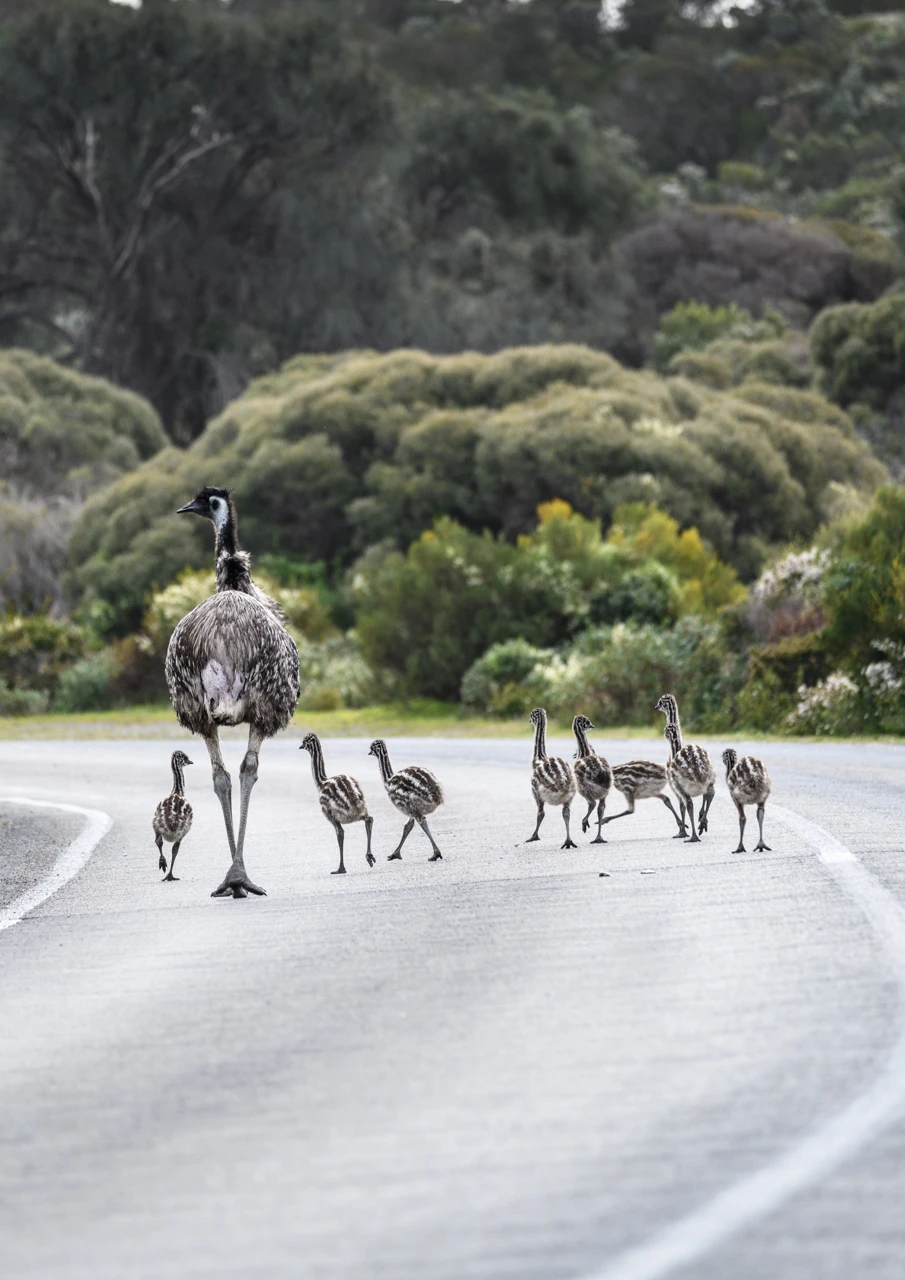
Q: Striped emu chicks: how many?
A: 9